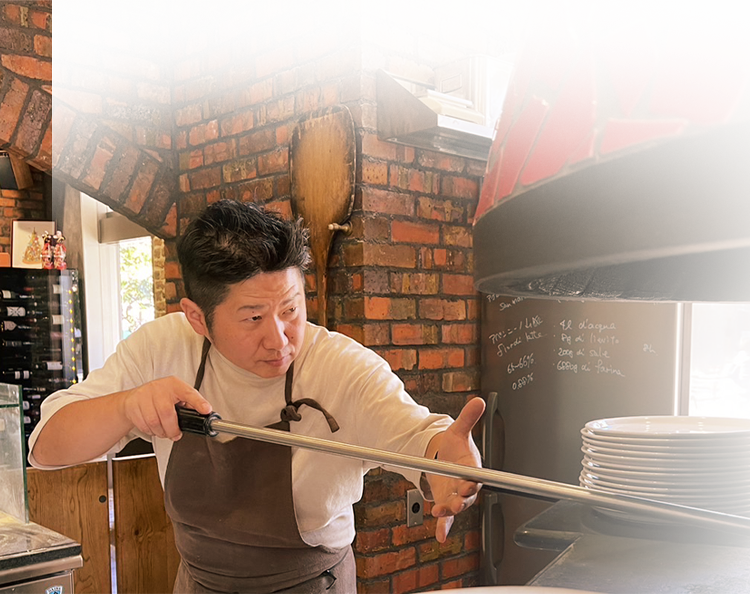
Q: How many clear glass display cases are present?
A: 1